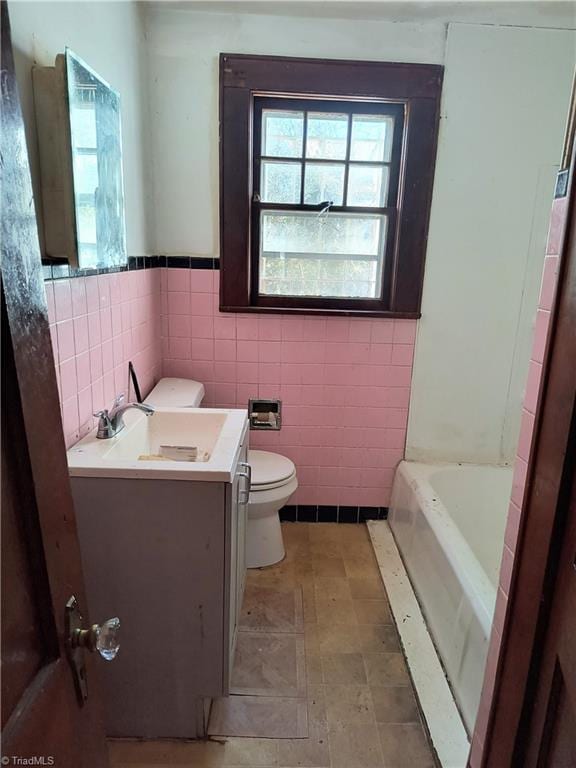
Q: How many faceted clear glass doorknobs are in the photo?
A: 1